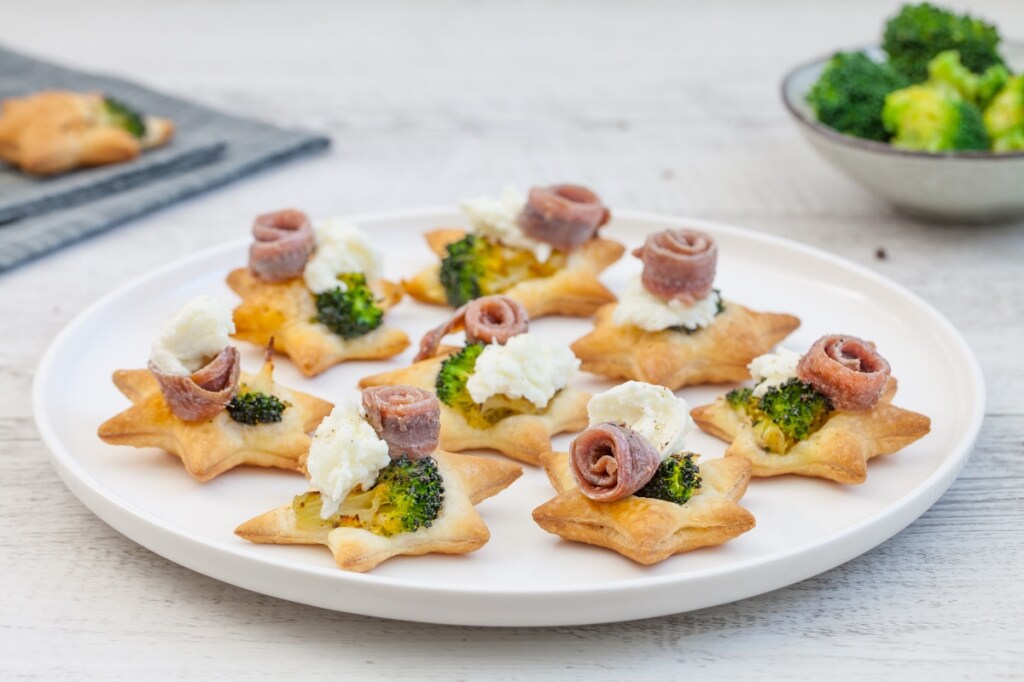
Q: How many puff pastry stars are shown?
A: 9